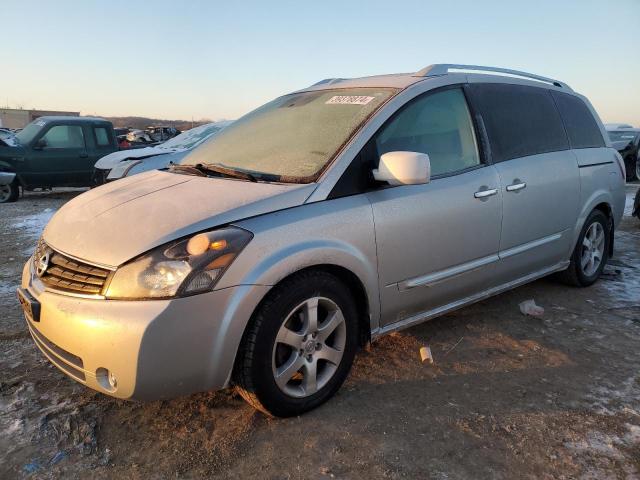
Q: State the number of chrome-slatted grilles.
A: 1